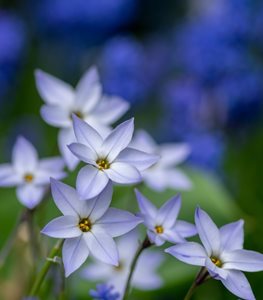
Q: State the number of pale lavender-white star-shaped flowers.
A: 8